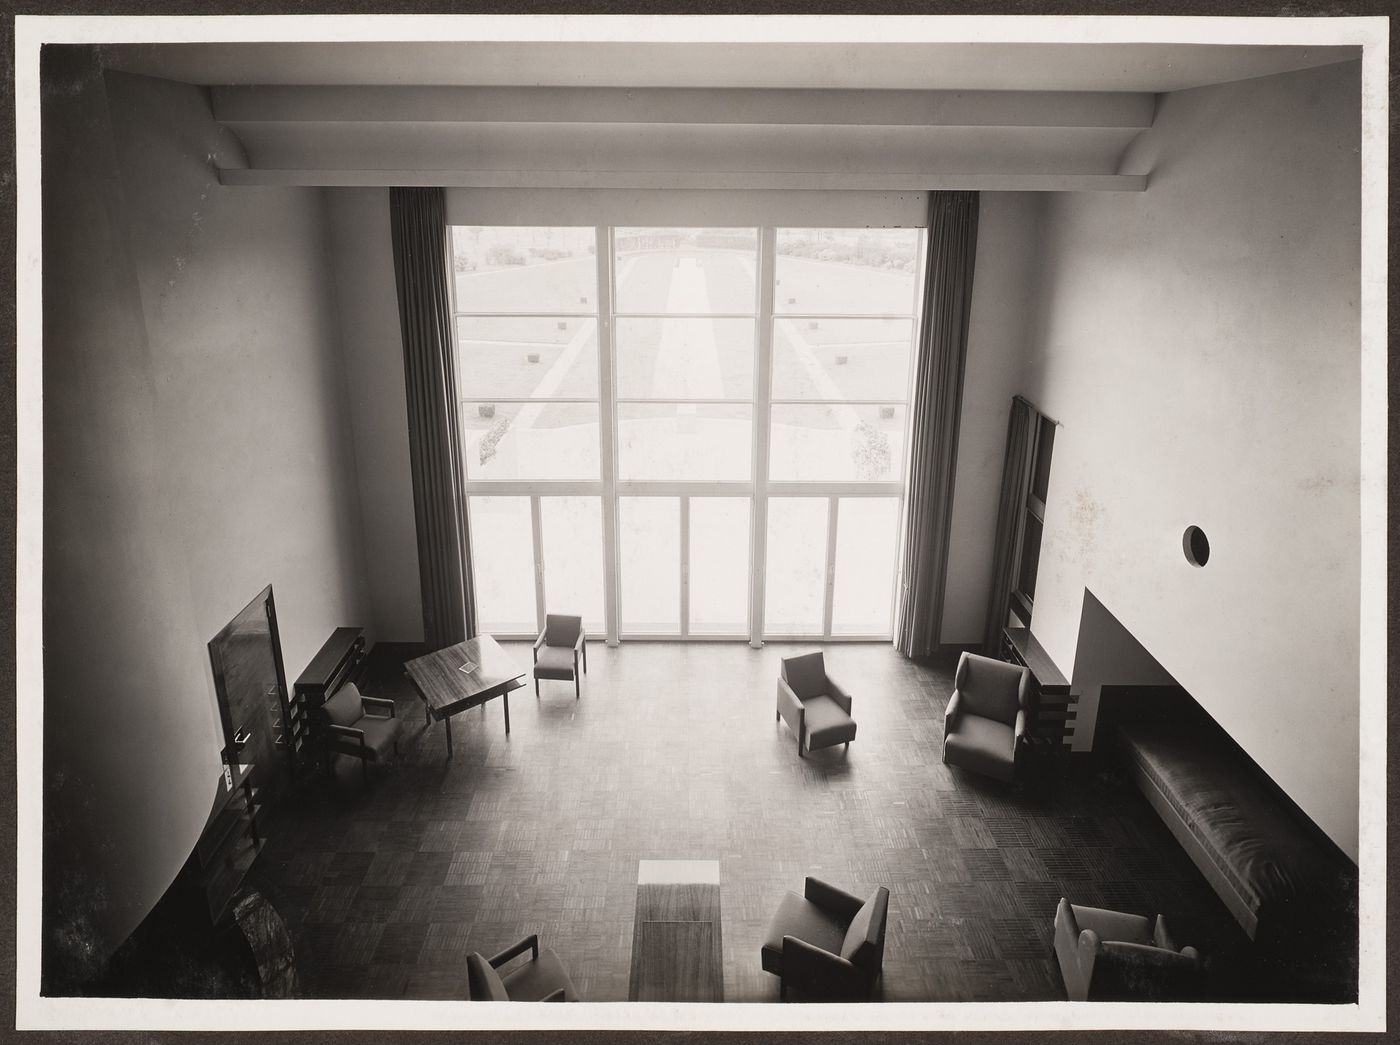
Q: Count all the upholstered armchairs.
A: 7